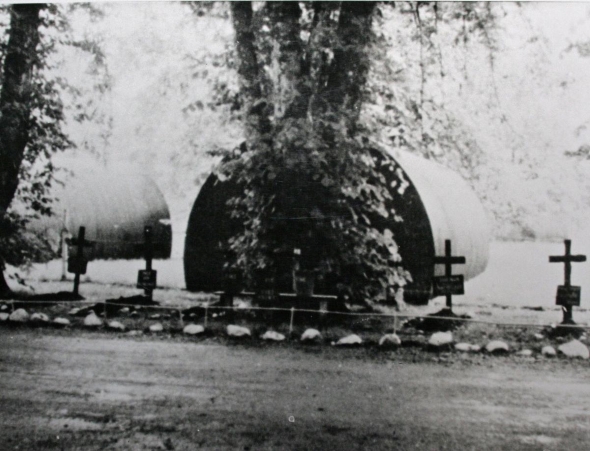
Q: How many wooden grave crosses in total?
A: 4